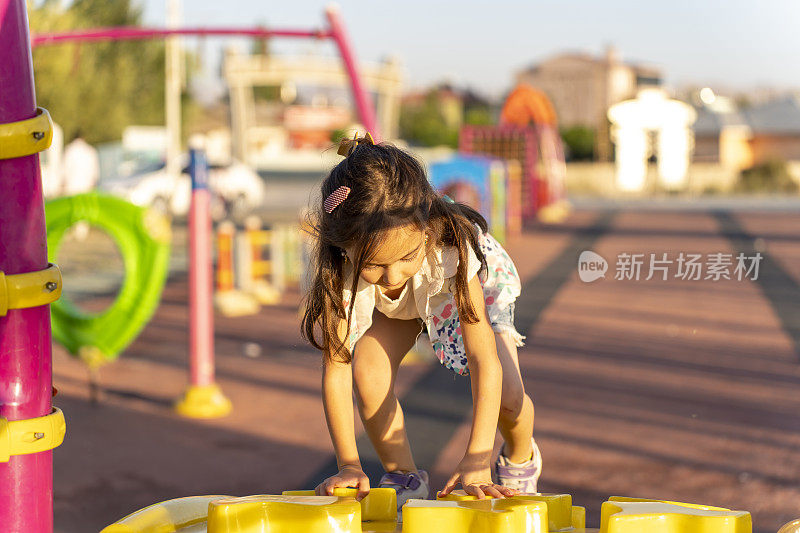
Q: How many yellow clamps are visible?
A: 3